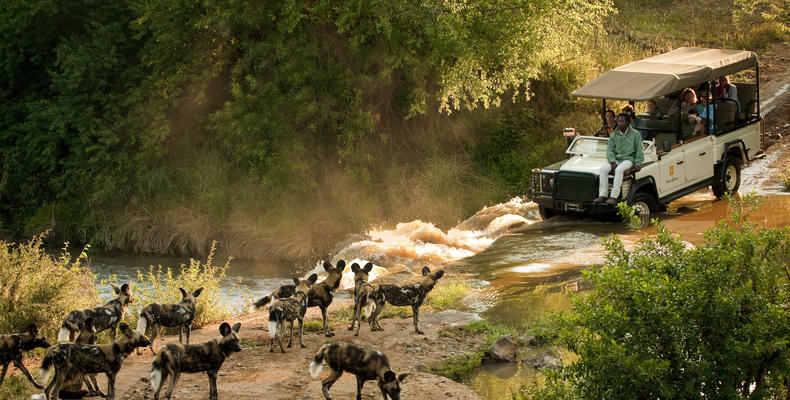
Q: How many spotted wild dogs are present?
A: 11